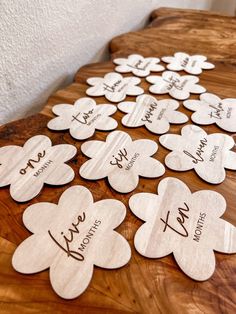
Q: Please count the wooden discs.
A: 12